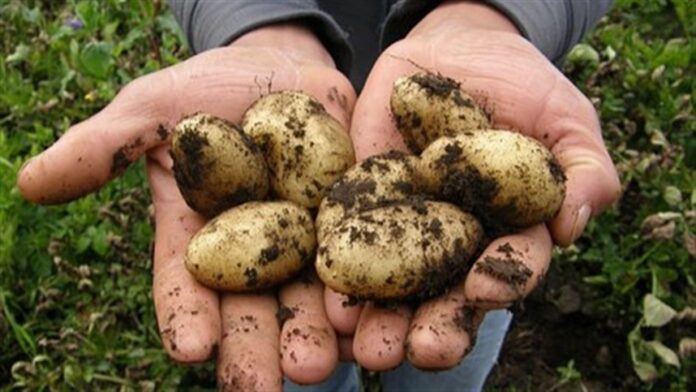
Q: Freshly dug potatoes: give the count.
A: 7